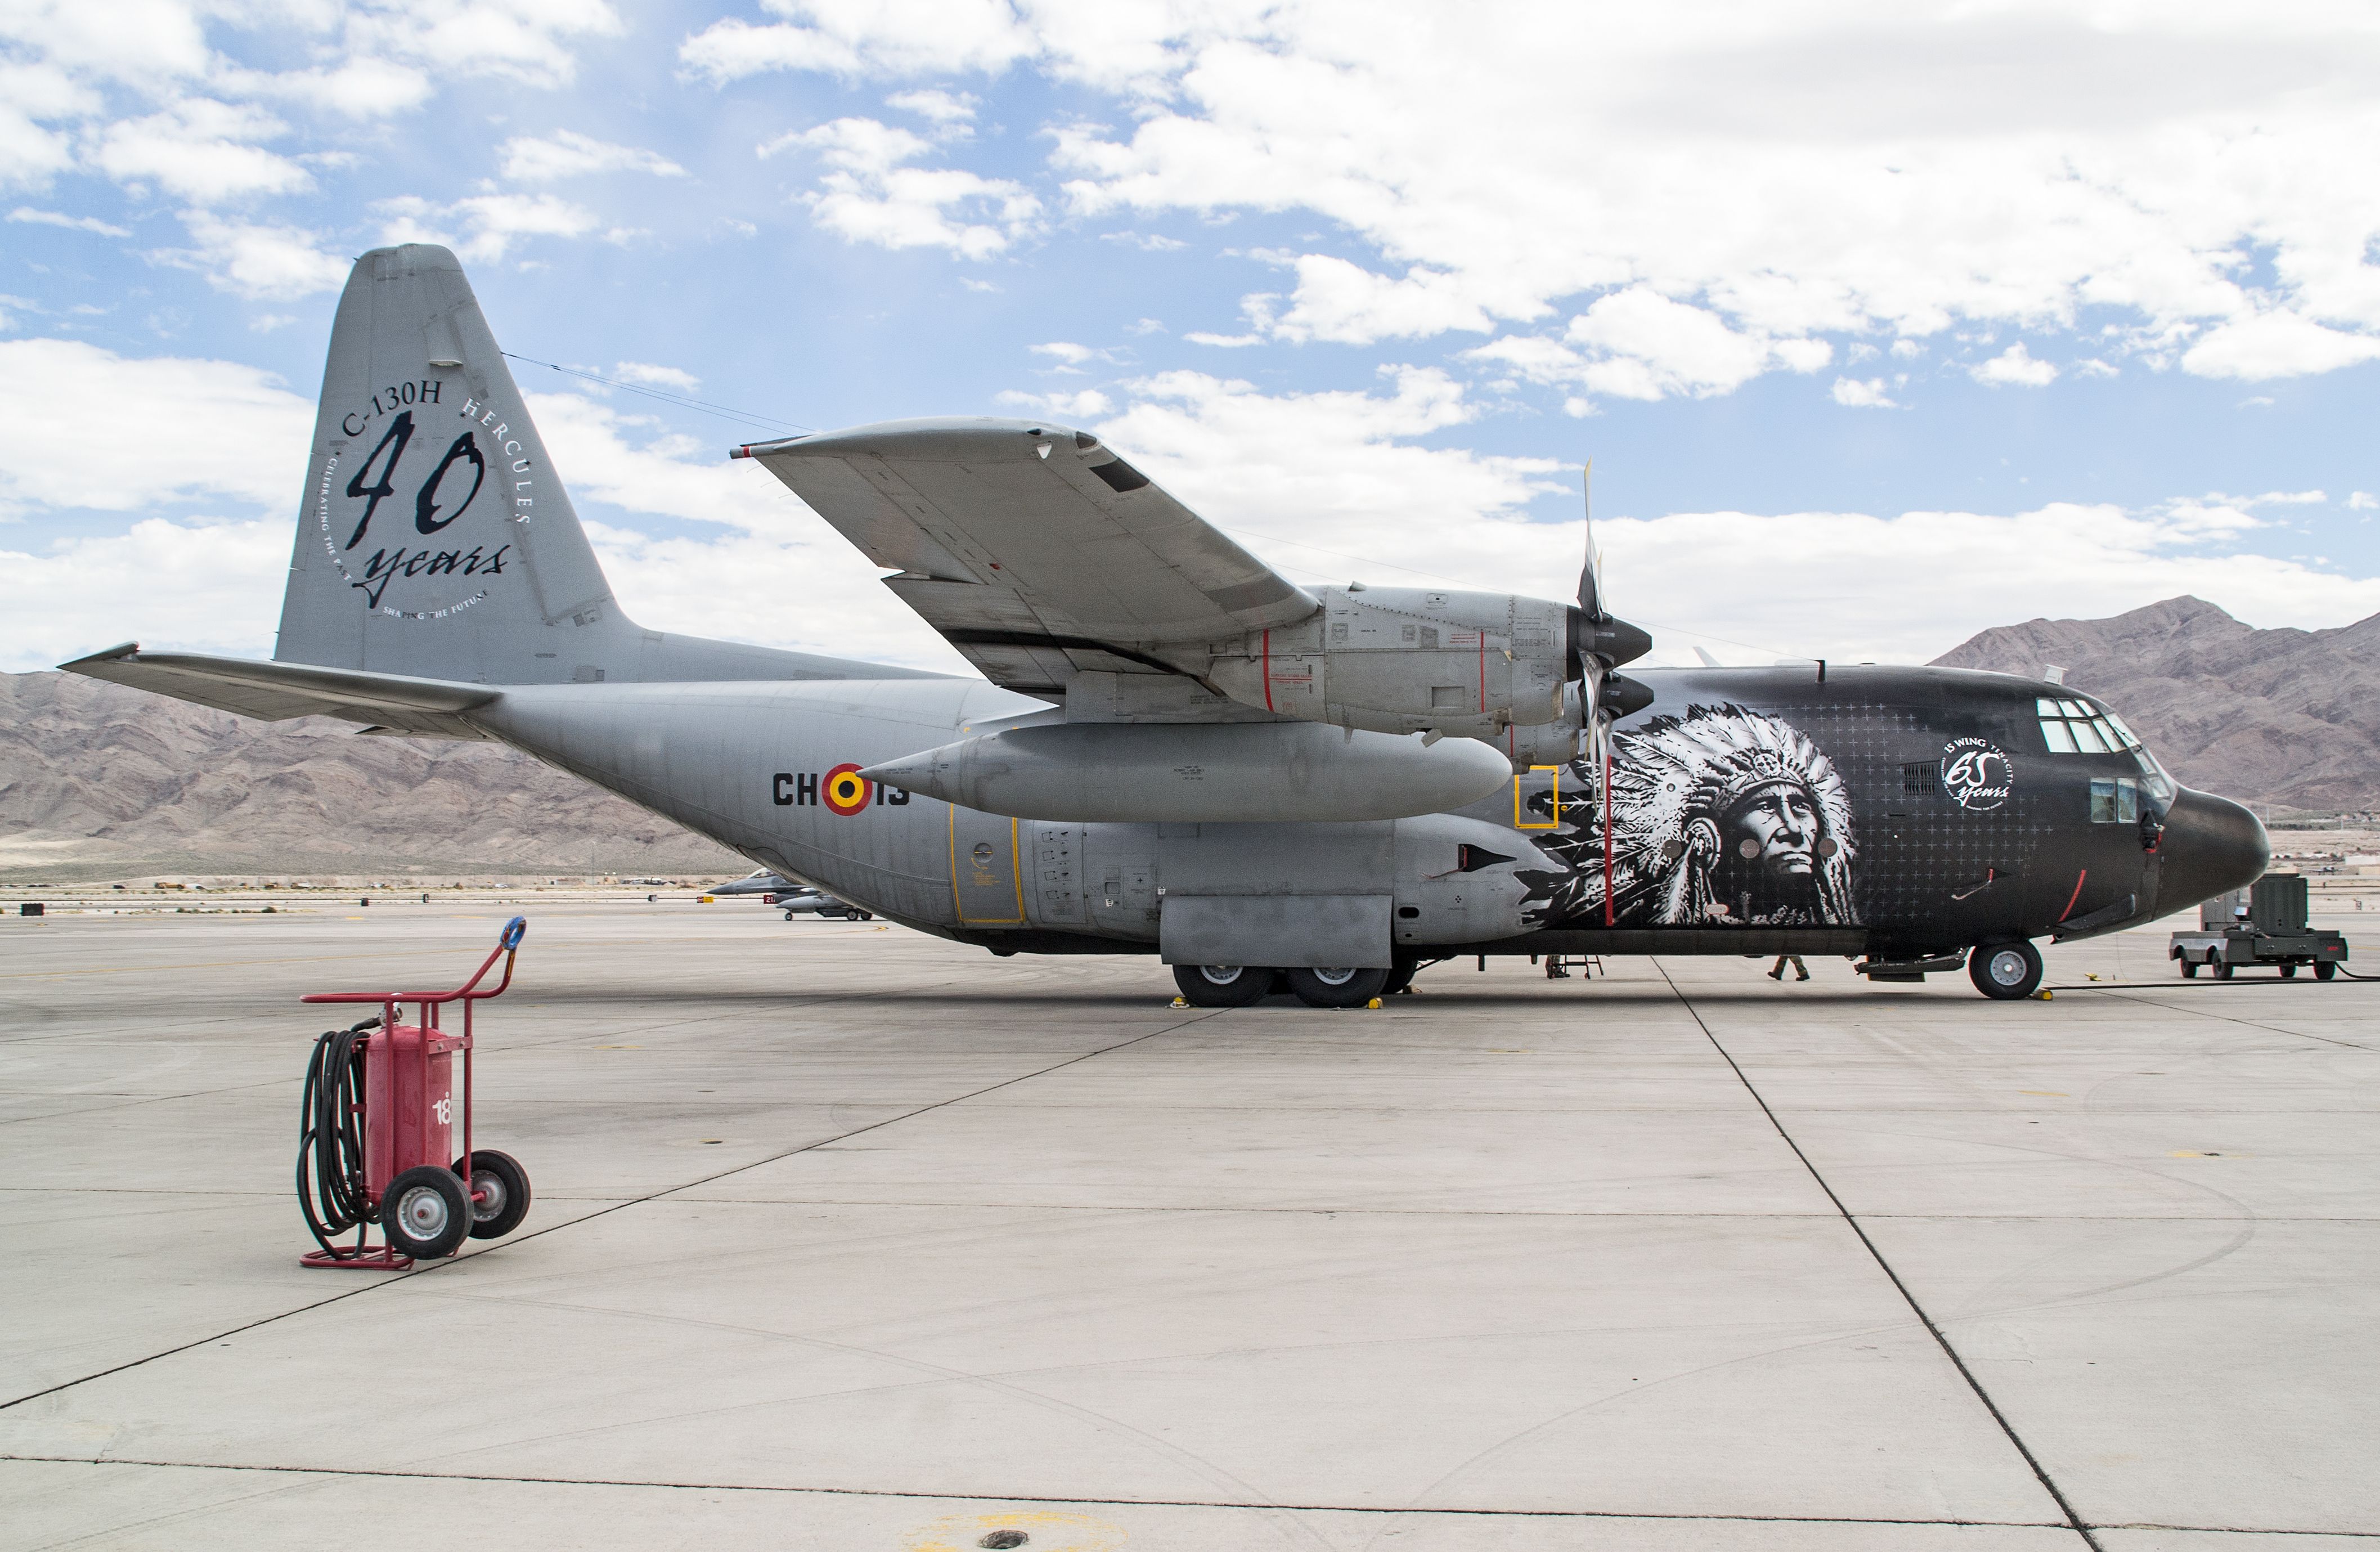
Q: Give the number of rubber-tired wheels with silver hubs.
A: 5